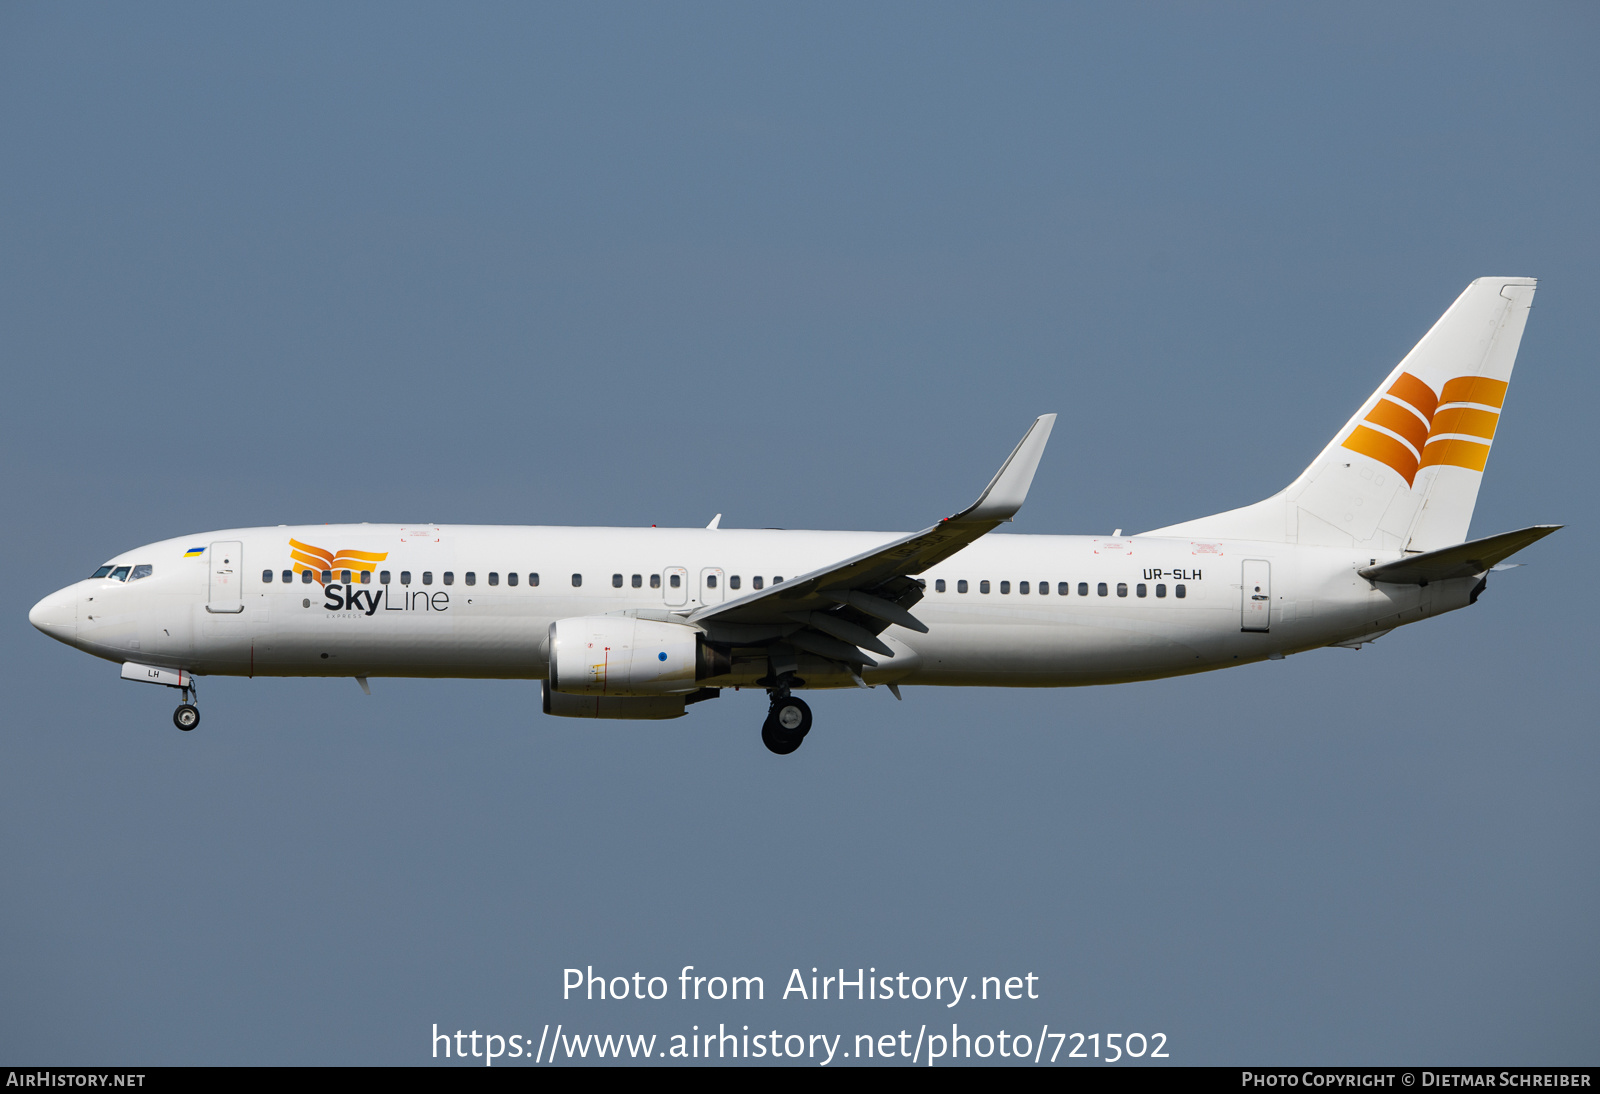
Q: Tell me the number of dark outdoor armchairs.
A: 0